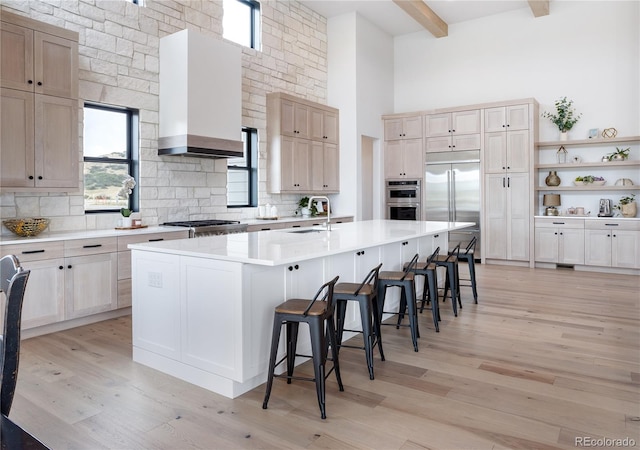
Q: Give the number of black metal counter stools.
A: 6